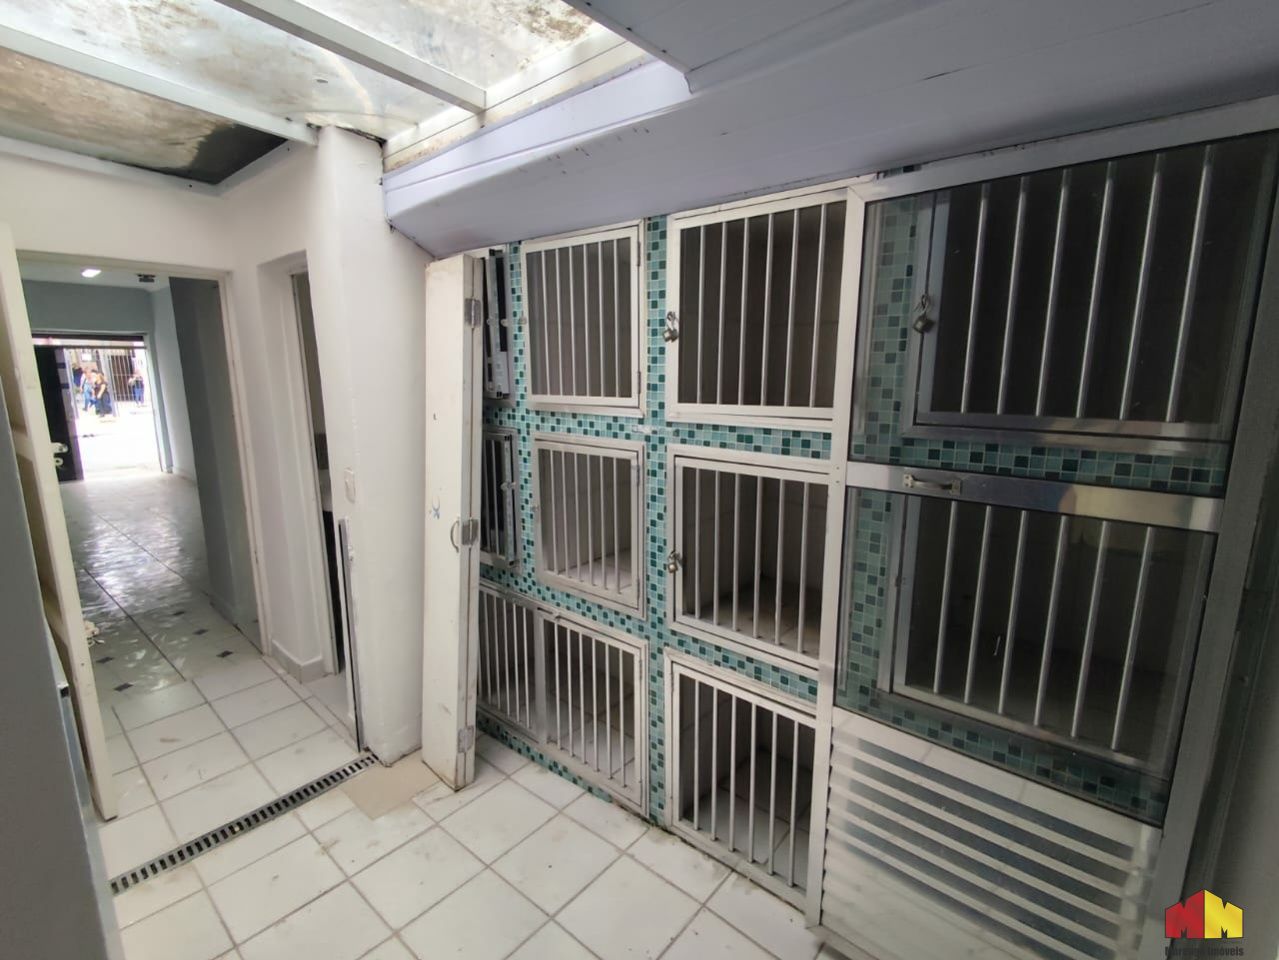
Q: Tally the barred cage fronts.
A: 11